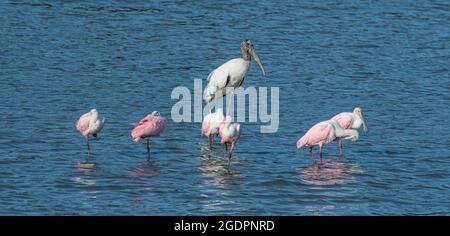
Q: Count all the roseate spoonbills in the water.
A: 6